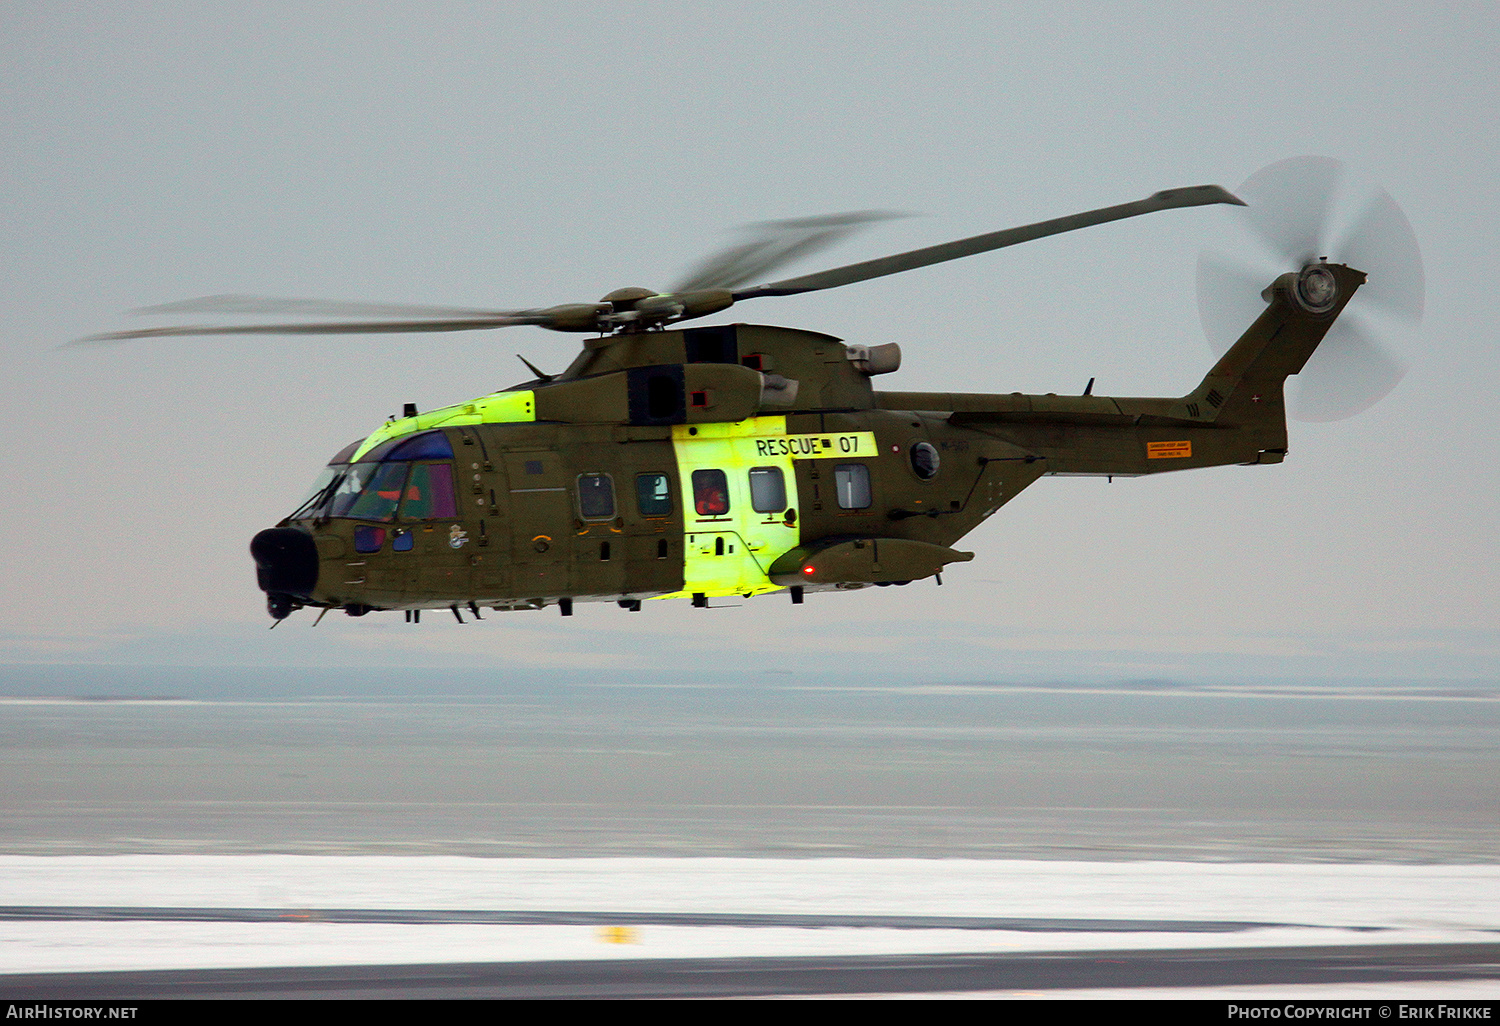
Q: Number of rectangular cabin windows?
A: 5